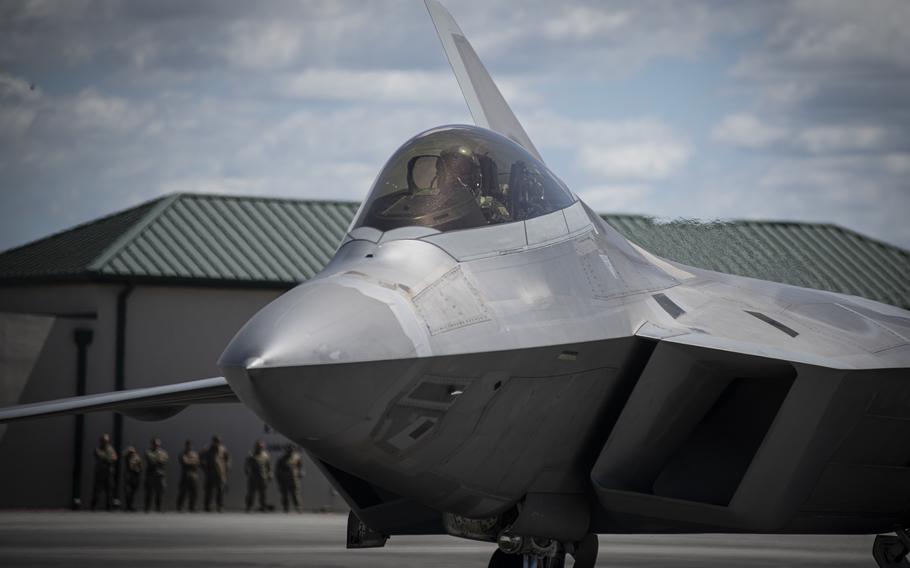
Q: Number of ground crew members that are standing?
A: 7